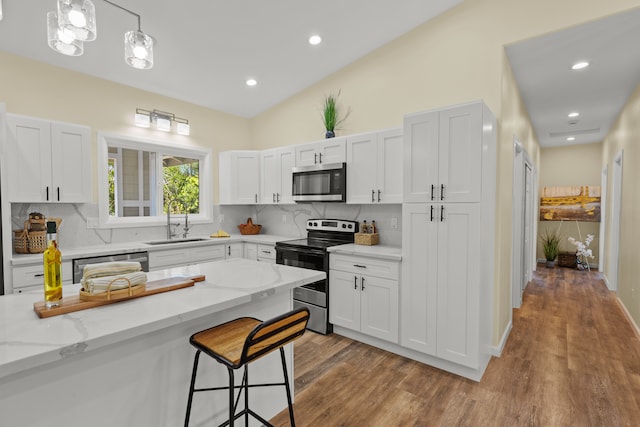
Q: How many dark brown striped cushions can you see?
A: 0